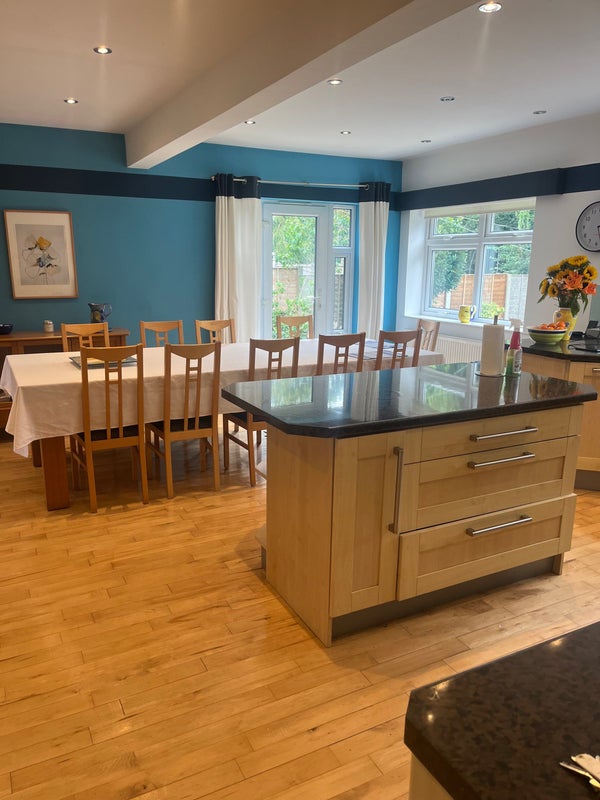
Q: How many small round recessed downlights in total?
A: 9